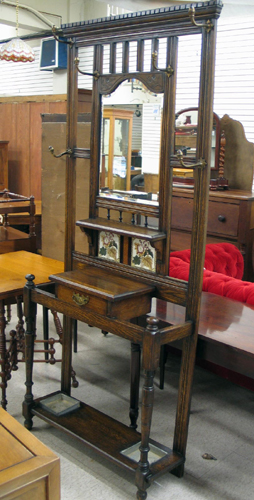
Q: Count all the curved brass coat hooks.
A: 6